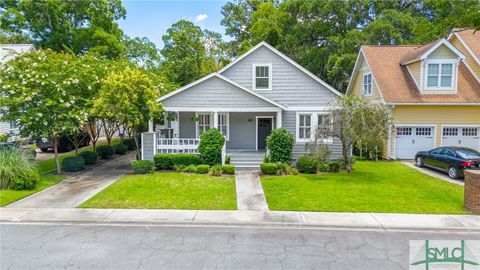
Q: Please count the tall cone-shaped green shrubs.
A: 2